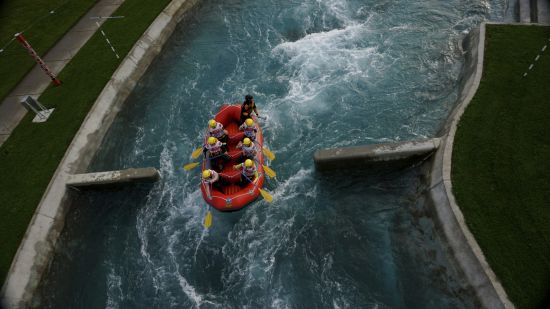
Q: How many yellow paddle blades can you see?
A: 6